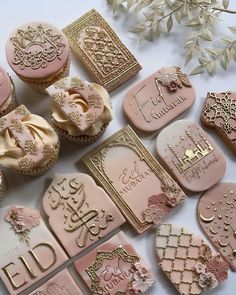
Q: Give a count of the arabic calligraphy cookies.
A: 1